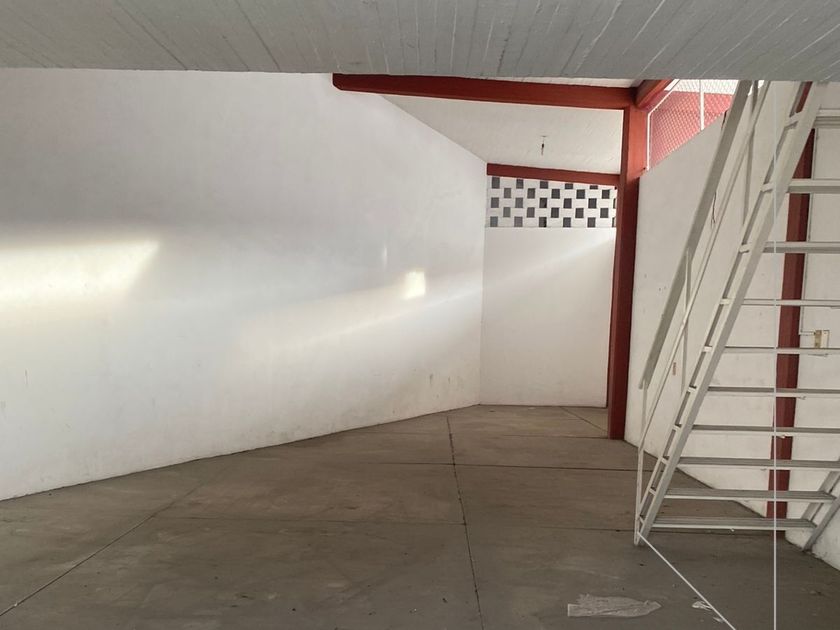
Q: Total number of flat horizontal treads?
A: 10